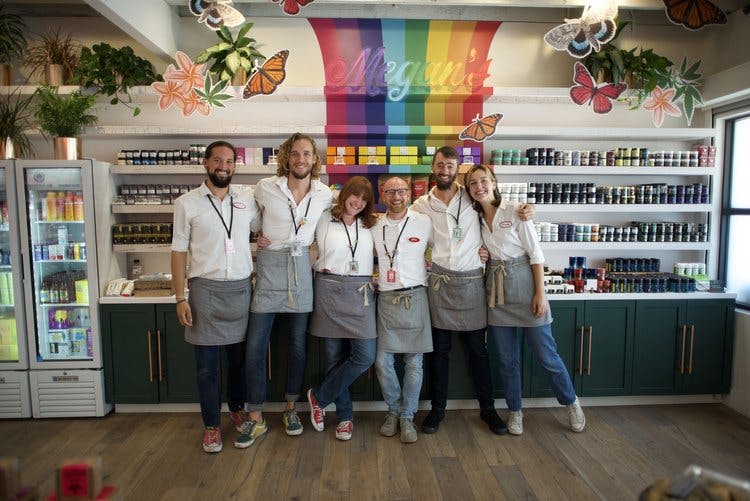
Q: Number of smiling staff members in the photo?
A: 6